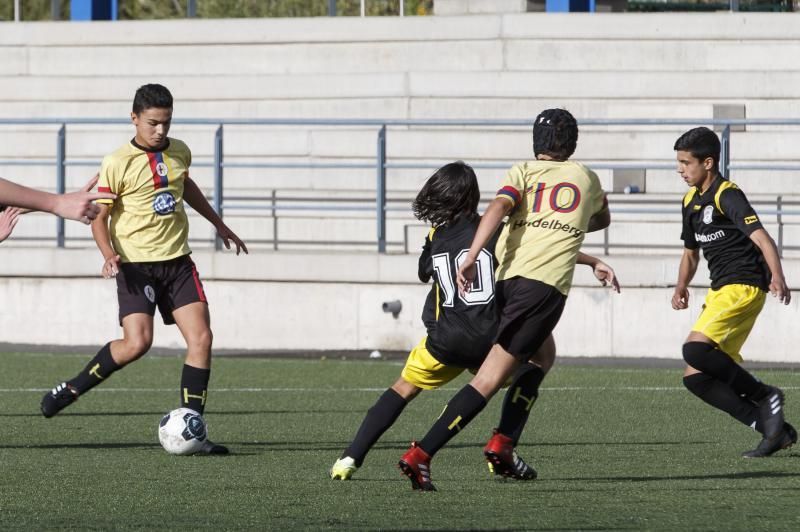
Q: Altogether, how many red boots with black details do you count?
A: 2